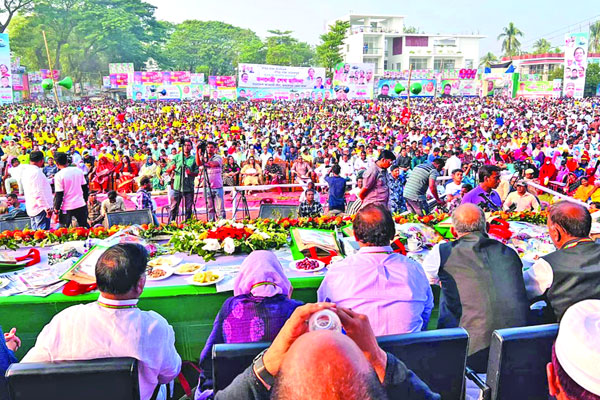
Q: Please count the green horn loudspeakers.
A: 4